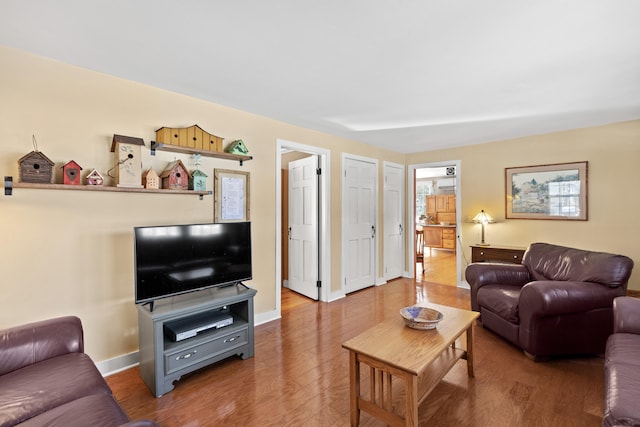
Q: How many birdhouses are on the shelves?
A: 9